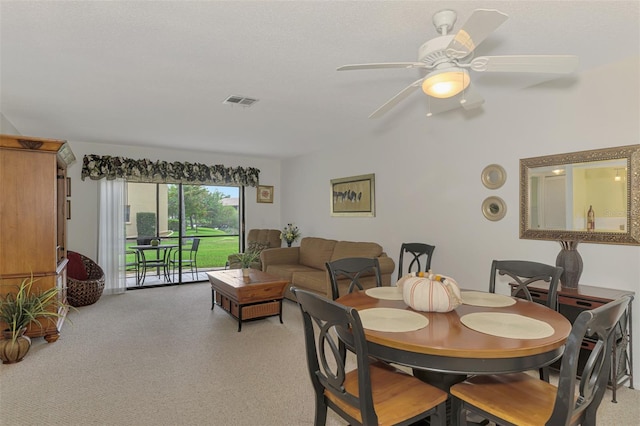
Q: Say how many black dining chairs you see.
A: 5